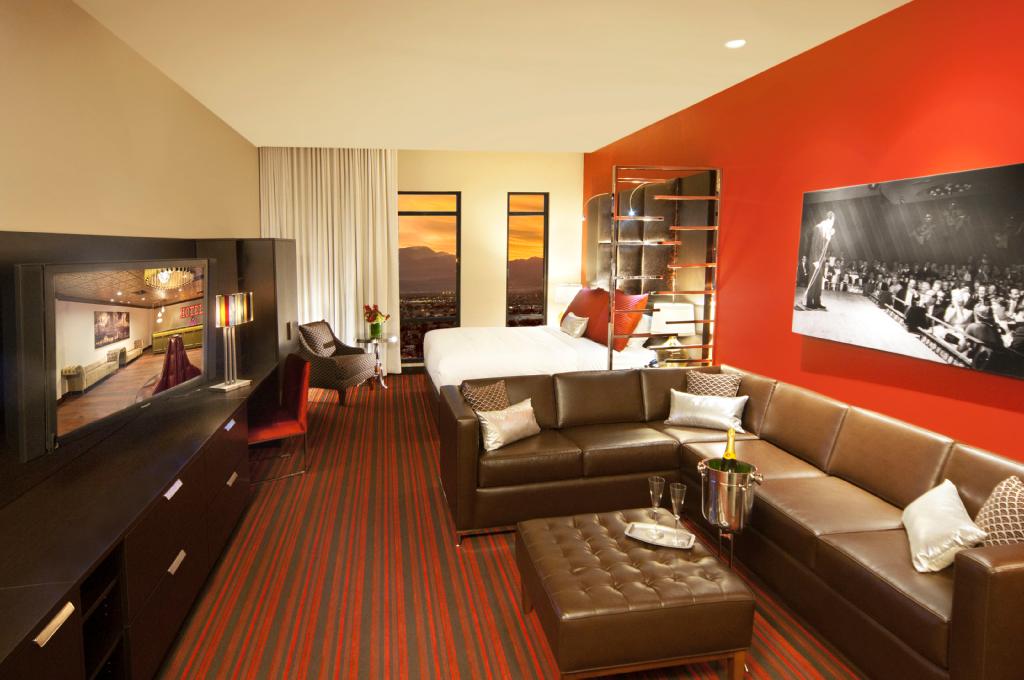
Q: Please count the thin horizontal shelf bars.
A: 13